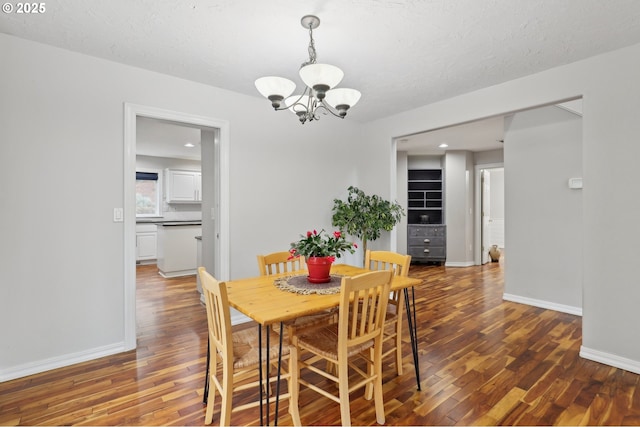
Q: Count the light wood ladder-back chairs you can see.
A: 4